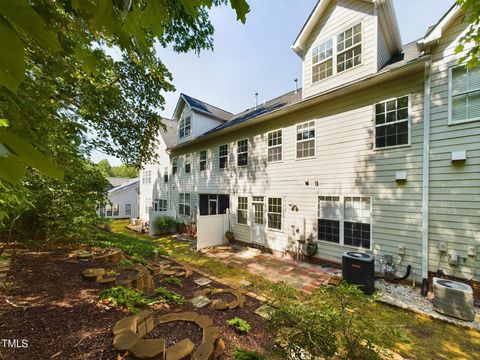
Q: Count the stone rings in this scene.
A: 5